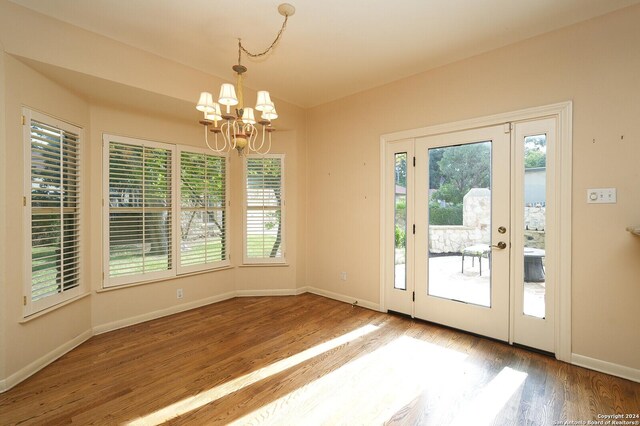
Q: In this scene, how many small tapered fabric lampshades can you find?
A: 6